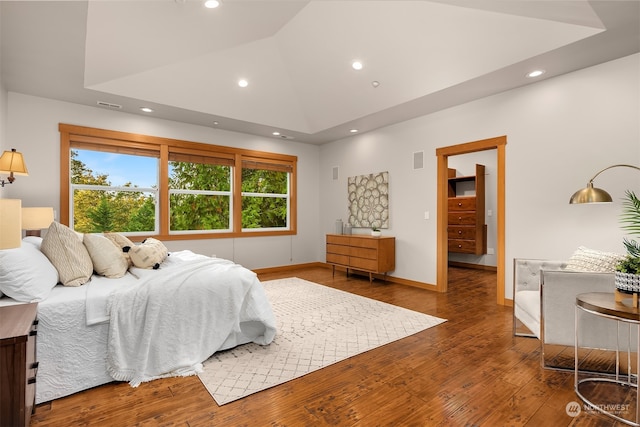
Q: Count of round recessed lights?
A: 7